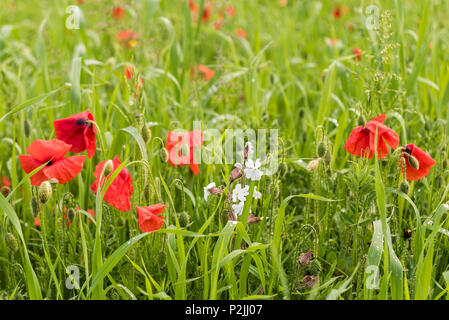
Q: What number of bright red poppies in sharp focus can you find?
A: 7